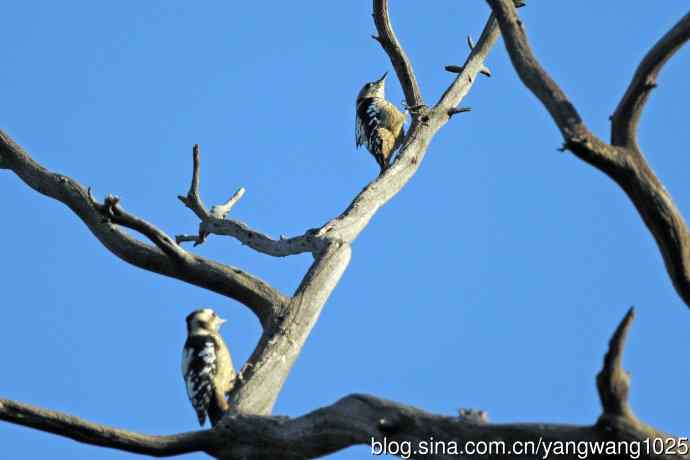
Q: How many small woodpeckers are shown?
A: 2